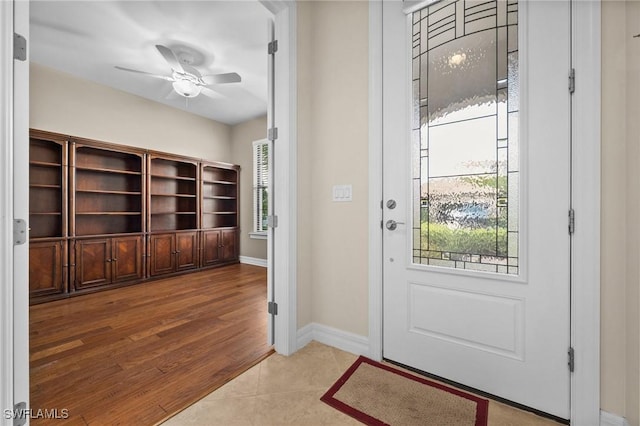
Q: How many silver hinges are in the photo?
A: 10